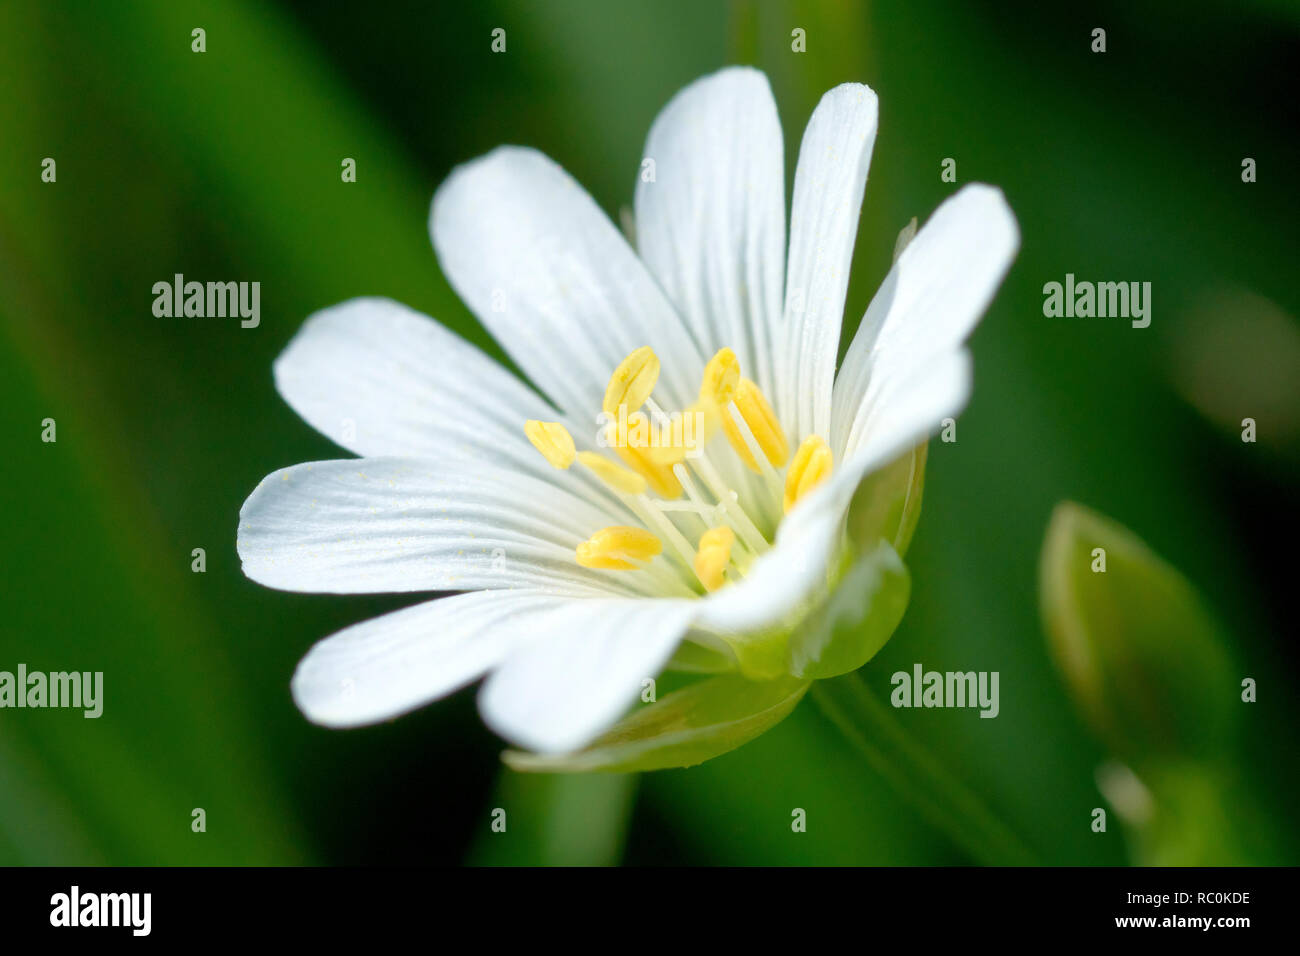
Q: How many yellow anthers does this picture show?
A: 10